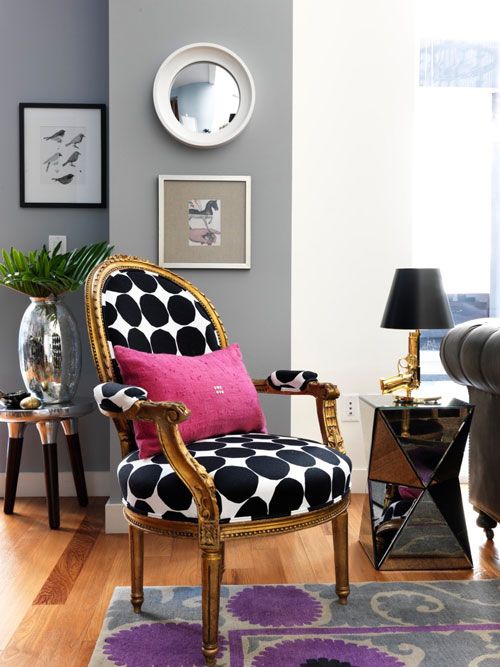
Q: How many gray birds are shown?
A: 5